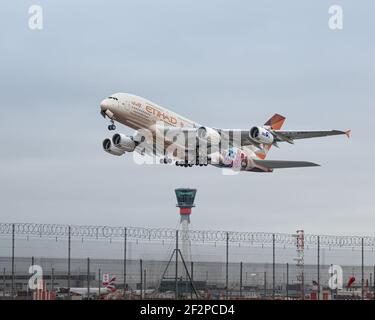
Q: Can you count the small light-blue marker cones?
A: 0